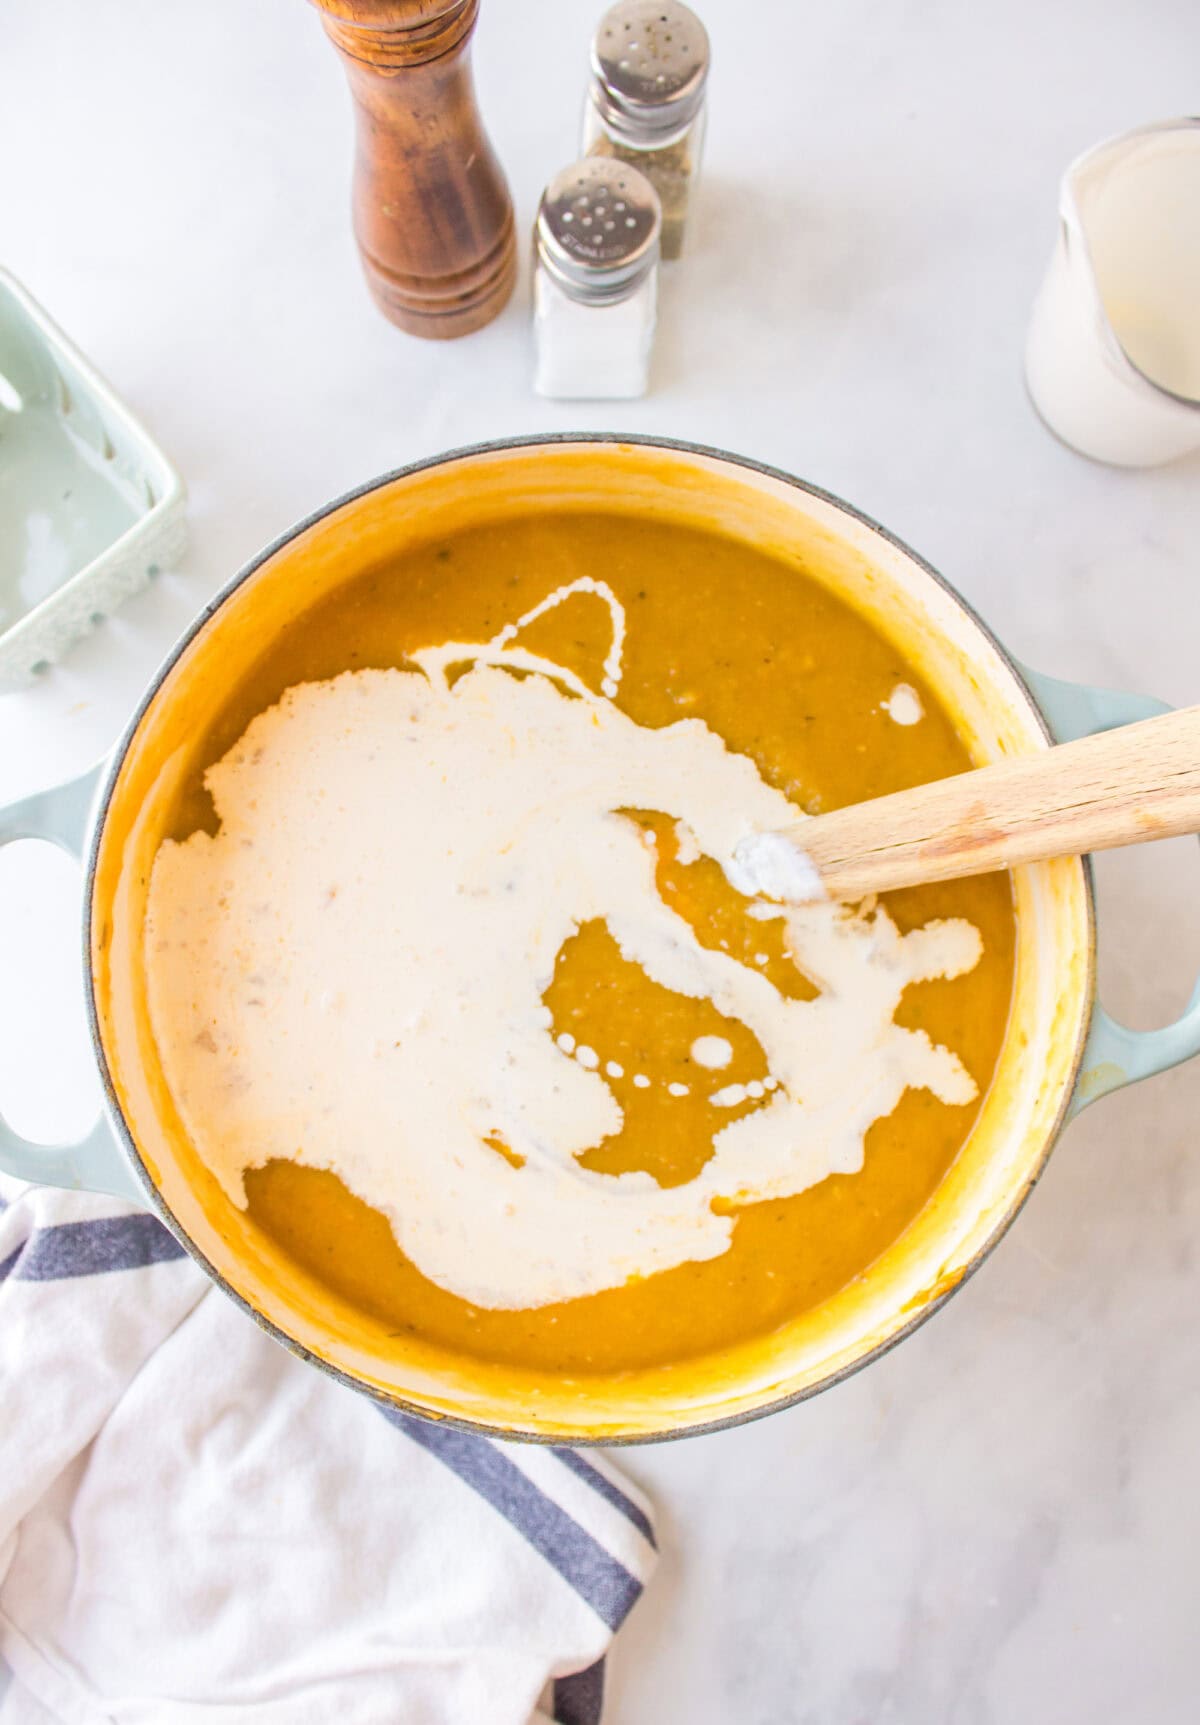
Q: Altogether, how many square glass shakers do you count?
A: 2